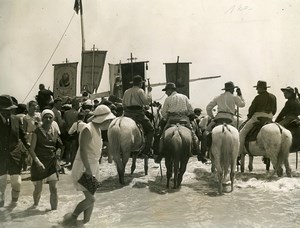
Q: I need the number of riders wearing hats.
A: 5